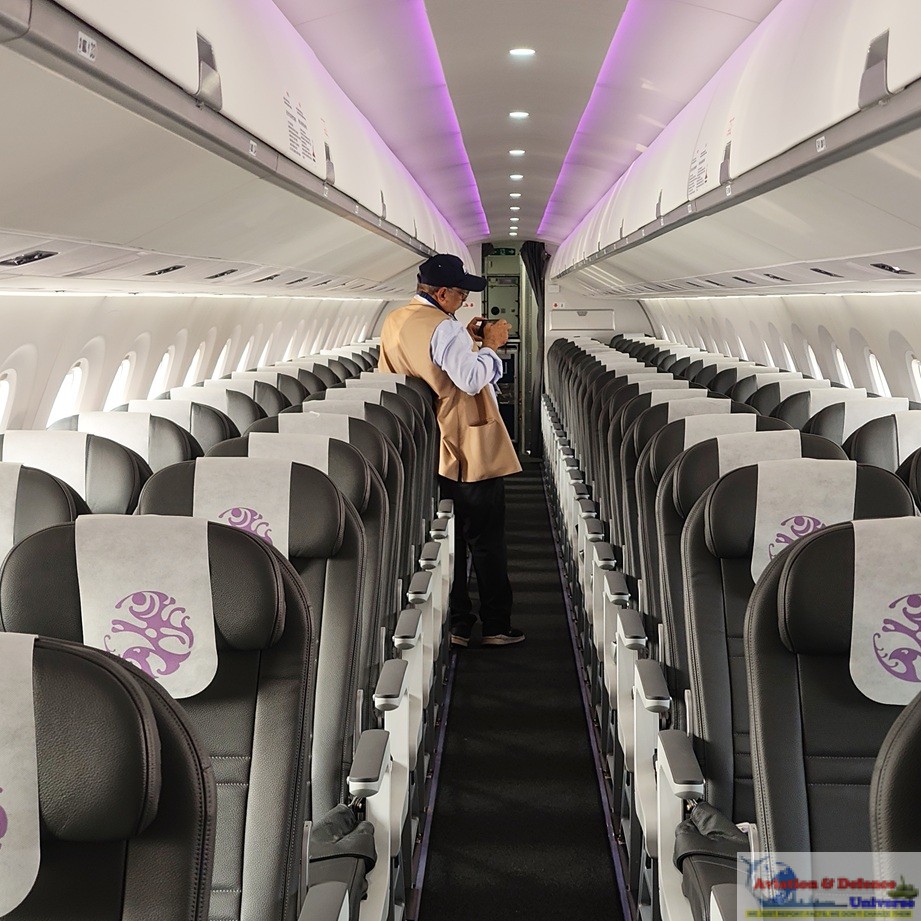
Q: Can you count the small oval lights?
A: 9